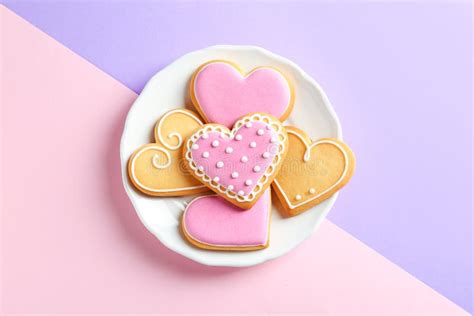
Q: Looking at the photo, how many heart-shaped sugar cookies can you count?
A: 5